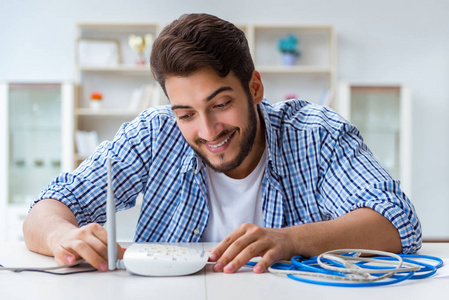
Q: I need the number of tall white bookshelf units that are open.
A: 2